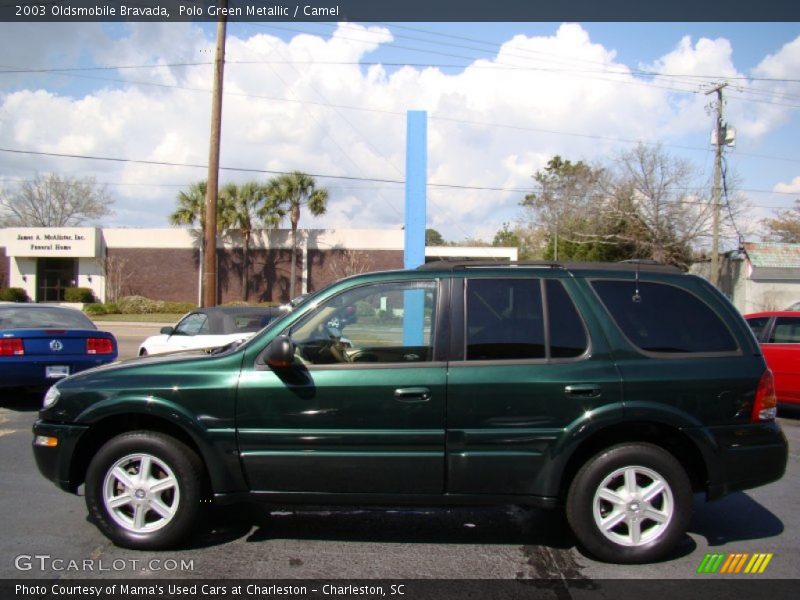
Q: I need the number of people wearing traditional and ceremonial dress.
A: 0